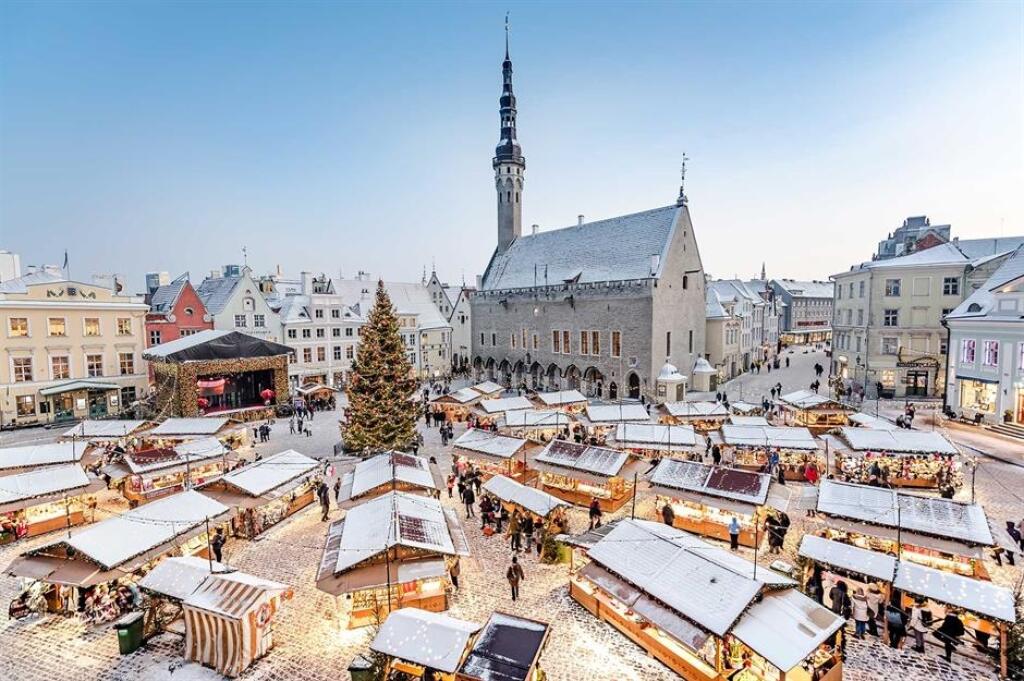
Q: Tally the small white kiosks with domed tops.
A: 2